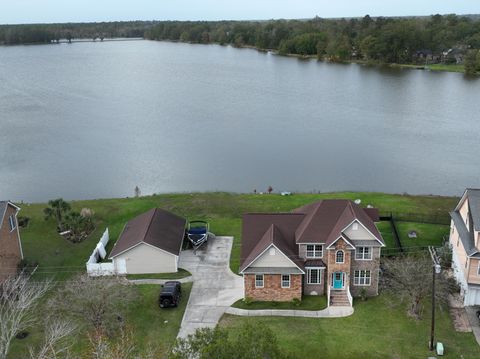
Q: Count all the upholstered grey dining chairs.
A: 0